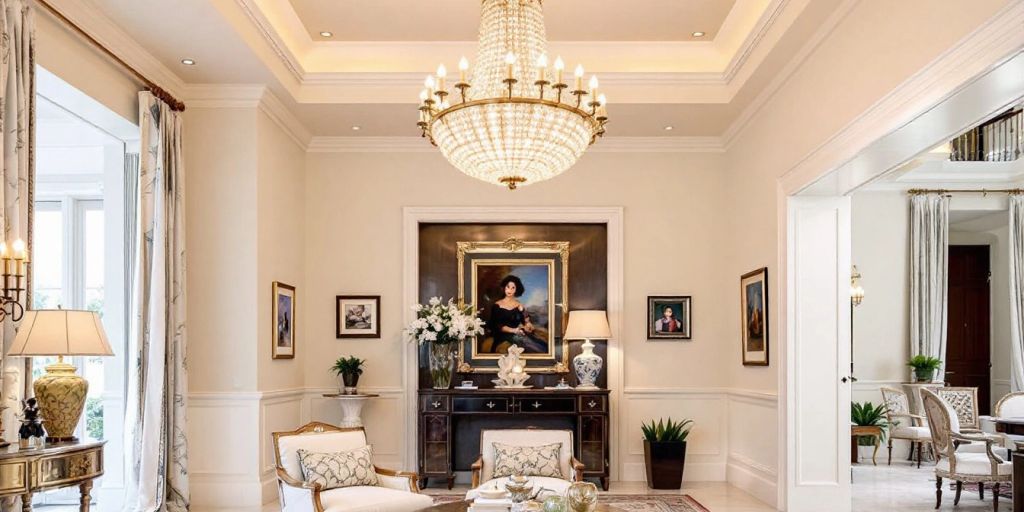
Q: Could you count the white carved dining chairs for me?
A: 4